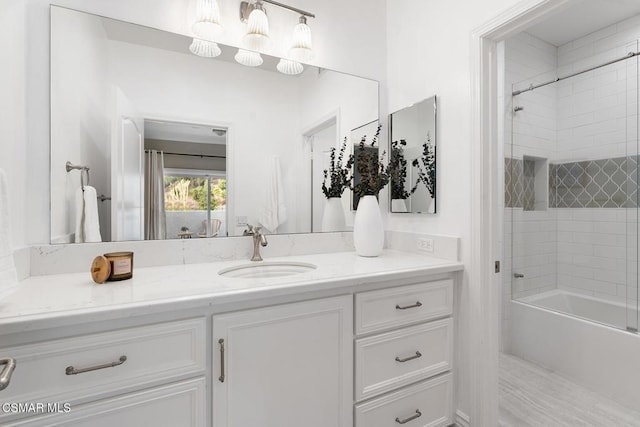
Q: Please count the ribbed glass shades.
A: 3